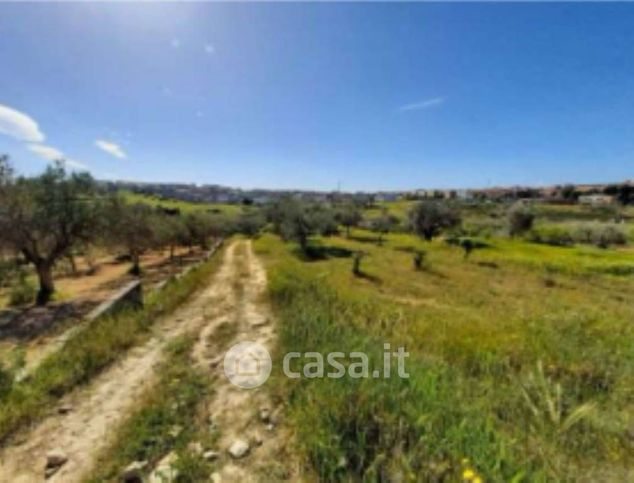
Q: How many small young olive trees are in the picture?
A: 3